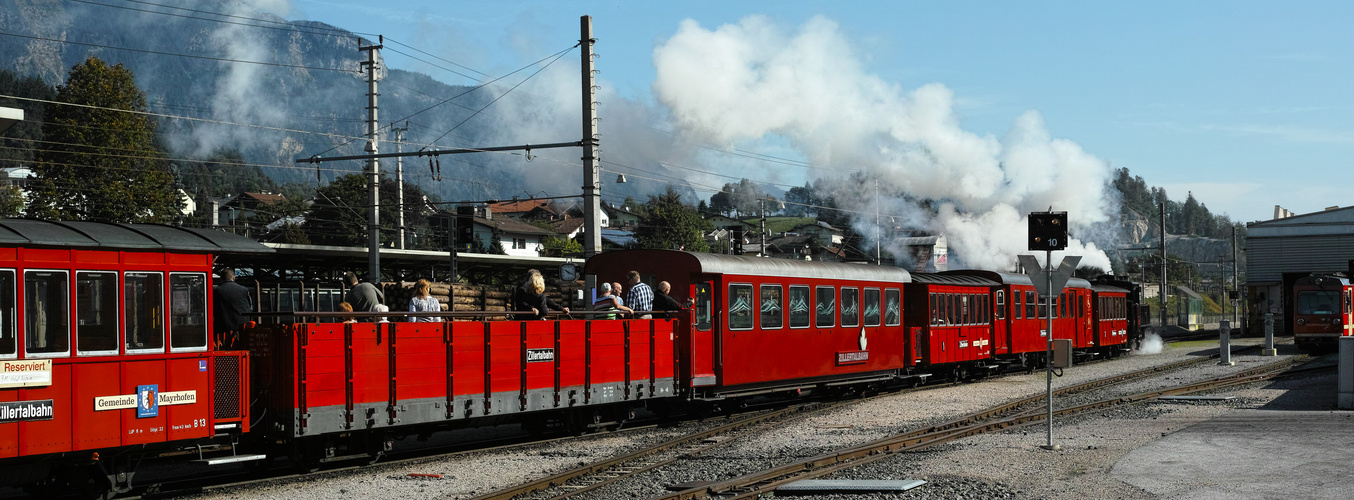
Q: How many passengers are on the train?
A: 11